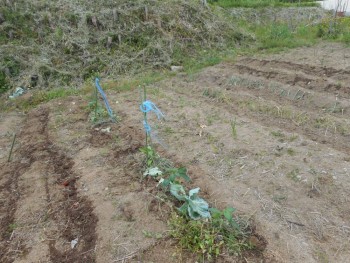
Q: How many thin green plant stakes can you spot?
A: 3